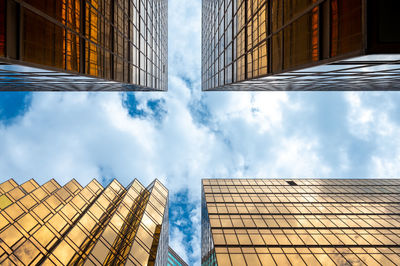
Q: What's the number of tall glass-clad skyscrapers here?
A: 4